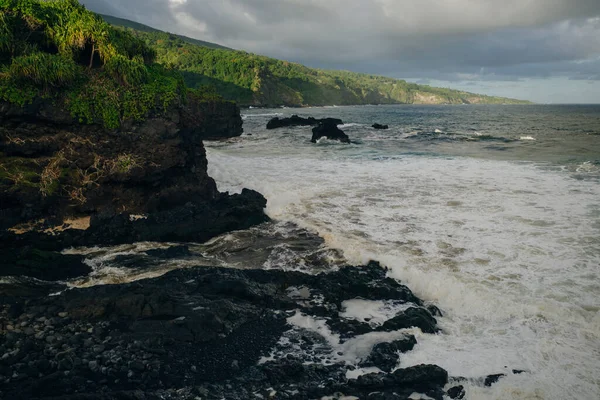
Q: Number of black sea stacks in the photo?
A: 3